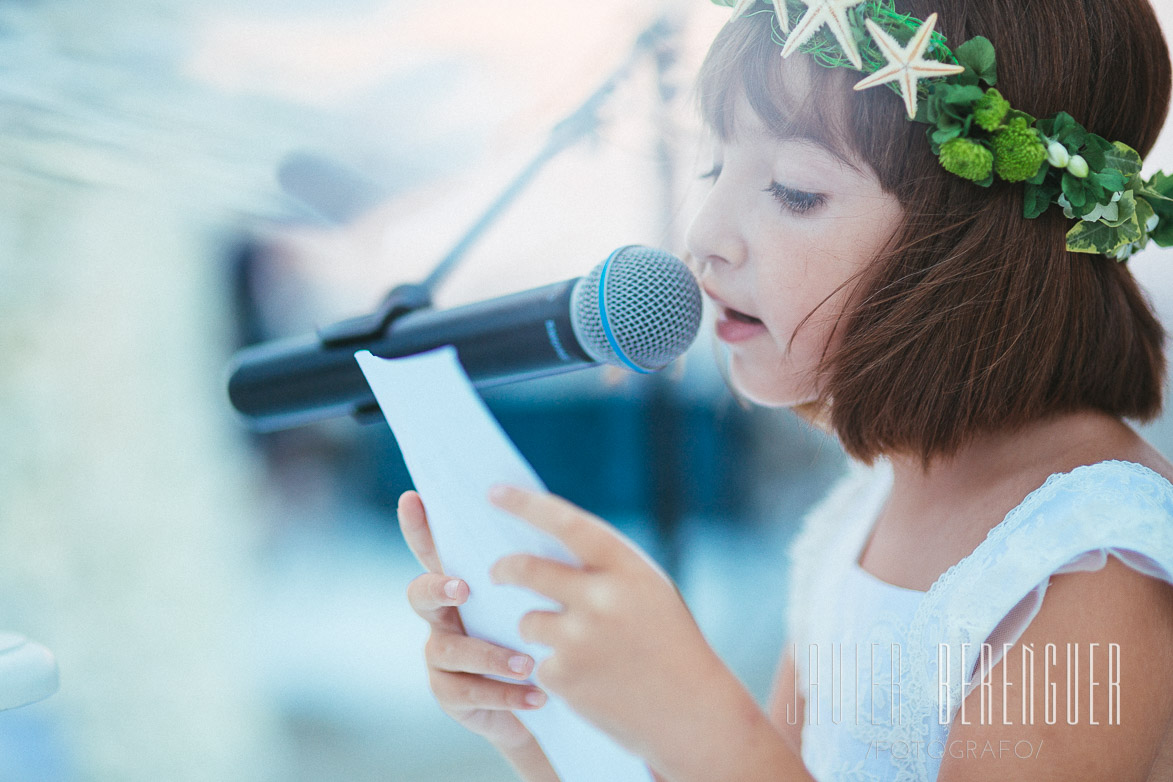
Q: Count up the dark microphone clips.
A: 1